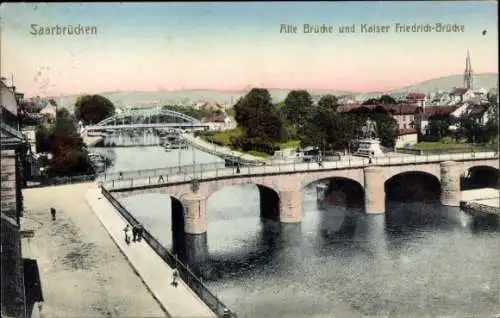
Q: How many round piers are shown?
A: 4